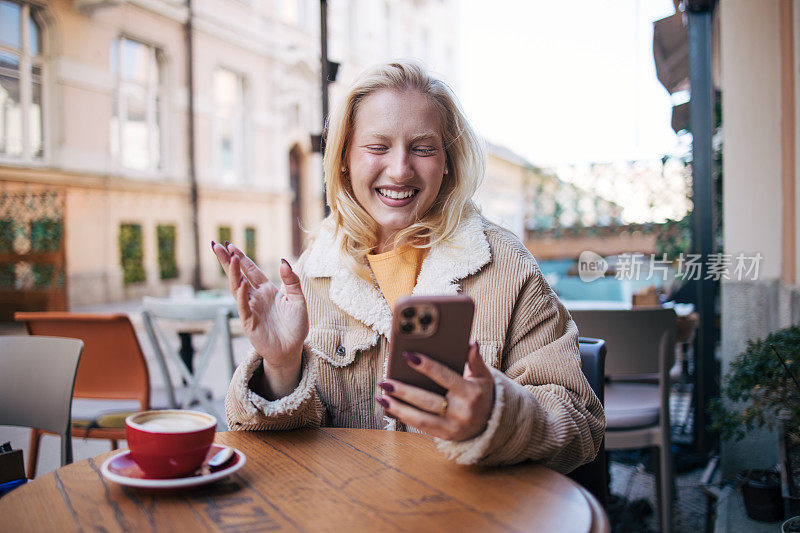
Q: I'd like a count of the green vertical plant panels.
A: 4